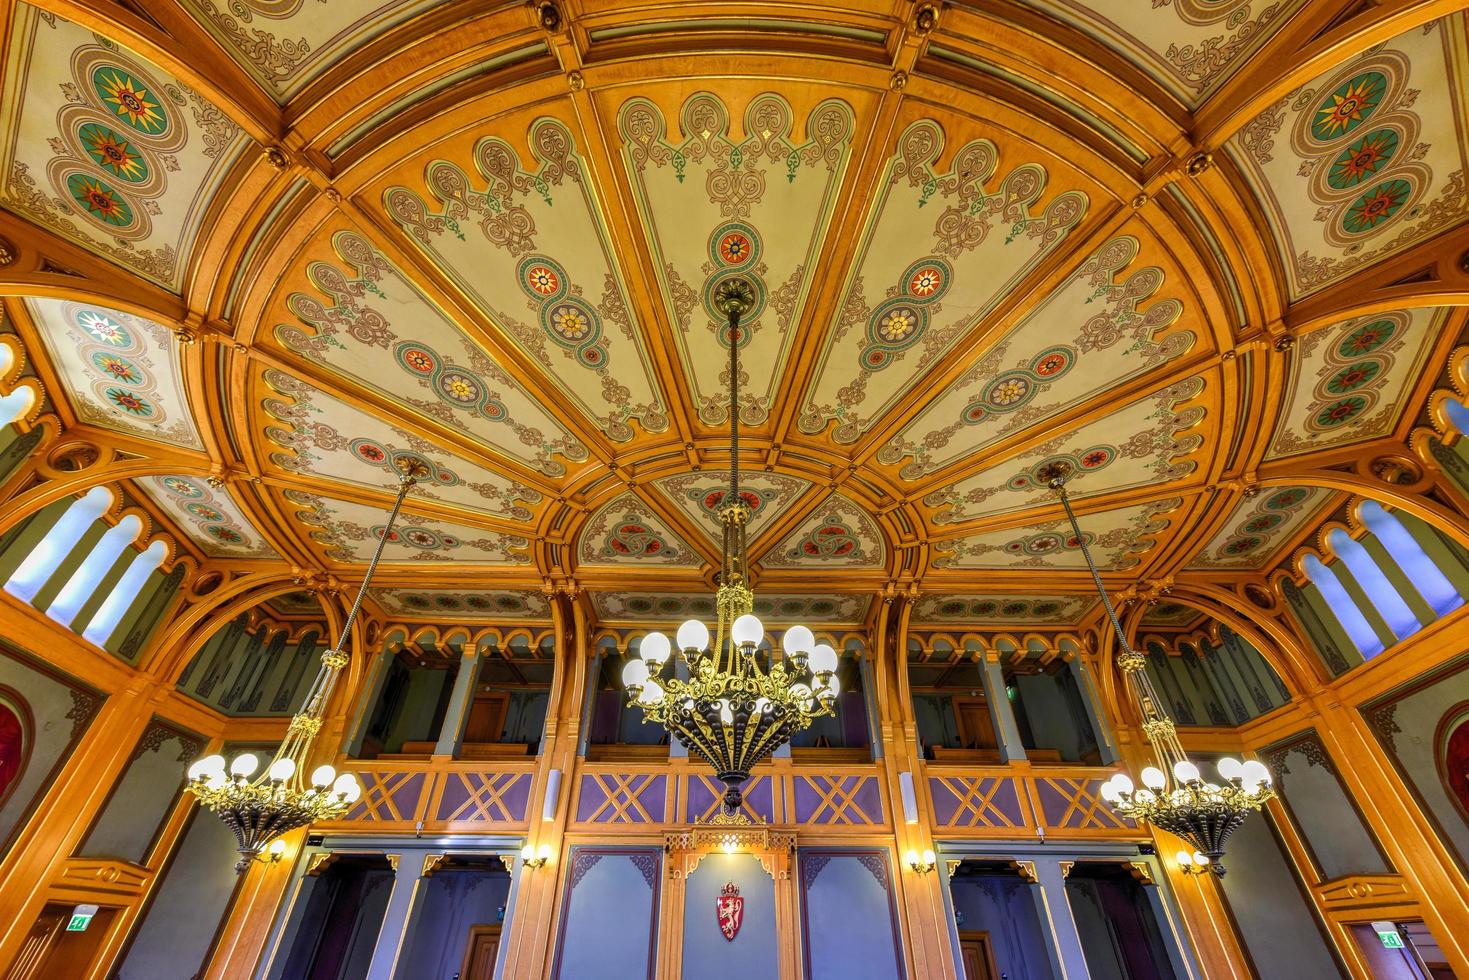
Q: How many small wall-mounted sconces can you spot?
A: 4